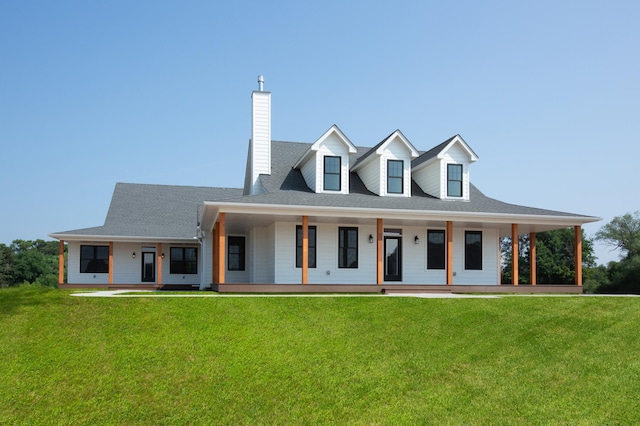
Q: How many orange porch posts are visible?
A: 11